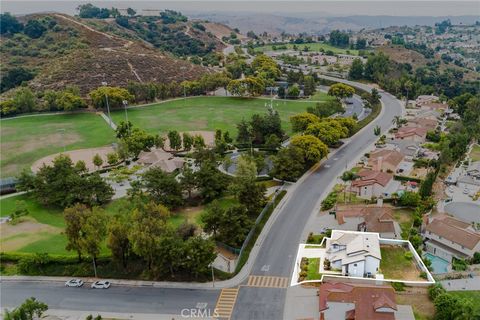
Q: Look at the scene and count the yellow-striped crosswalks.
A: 2